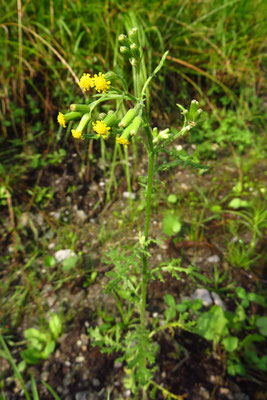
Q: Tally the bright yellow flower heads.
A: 6